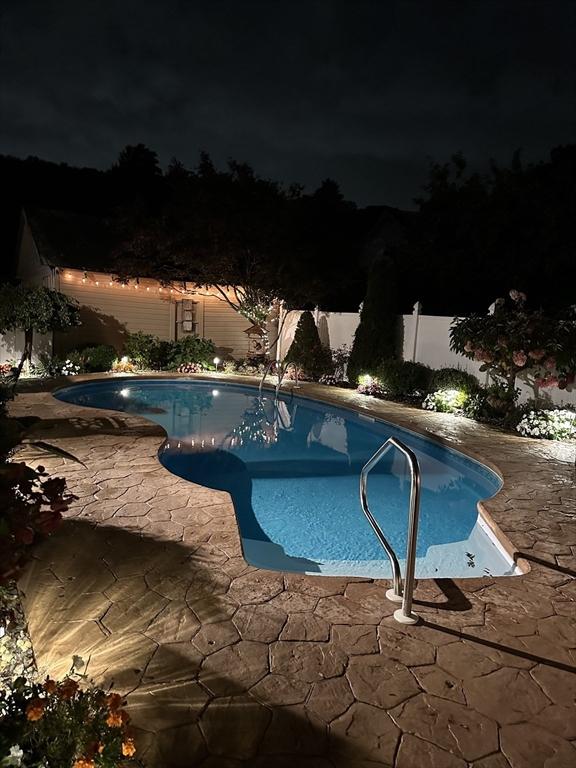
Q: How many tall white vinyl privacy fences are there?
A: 1